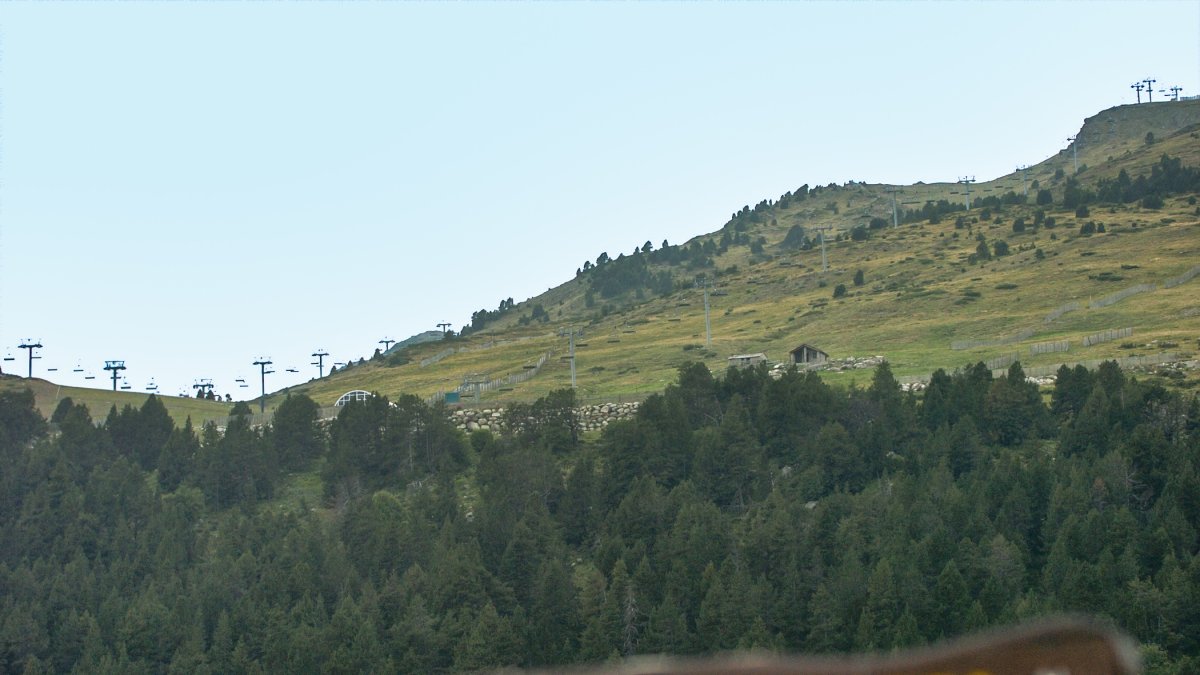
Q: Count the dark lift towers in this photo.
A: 10